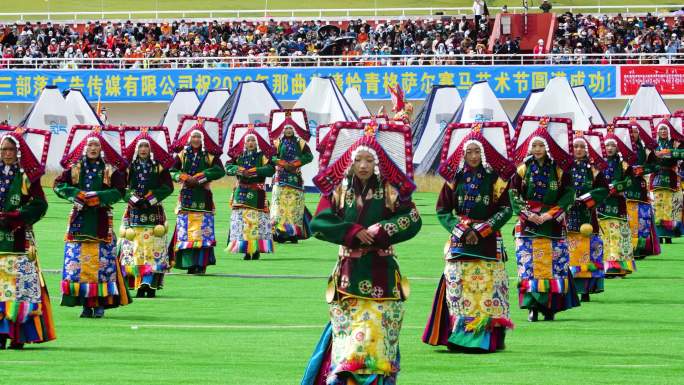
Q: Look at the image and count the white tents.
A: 13